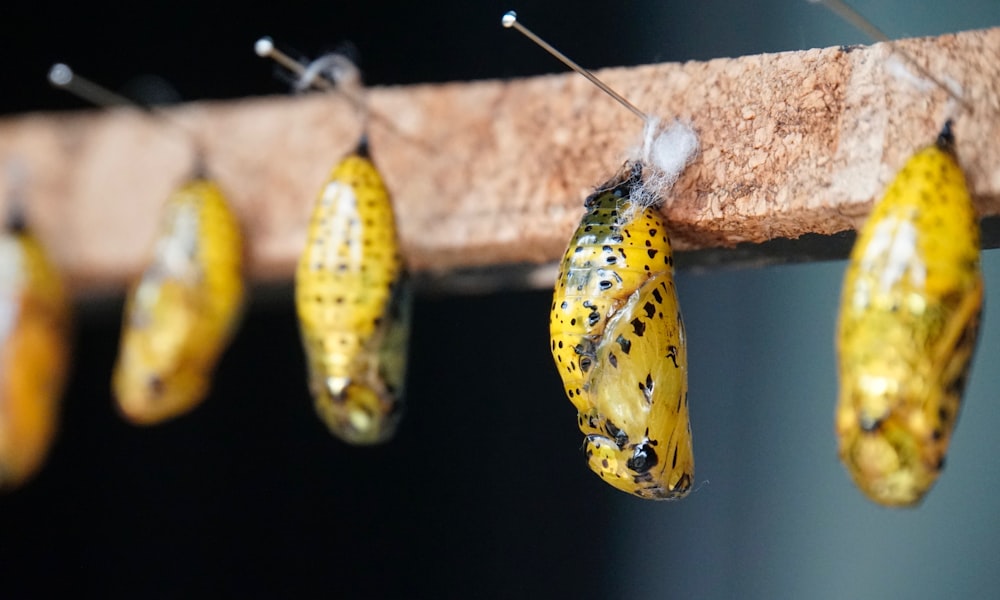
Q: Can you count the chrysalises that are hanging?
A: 5